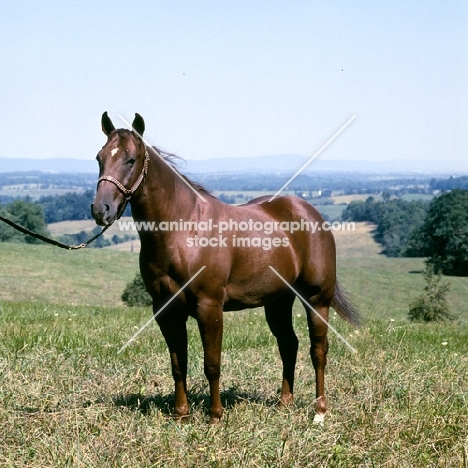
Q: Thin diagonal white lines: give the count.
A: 4